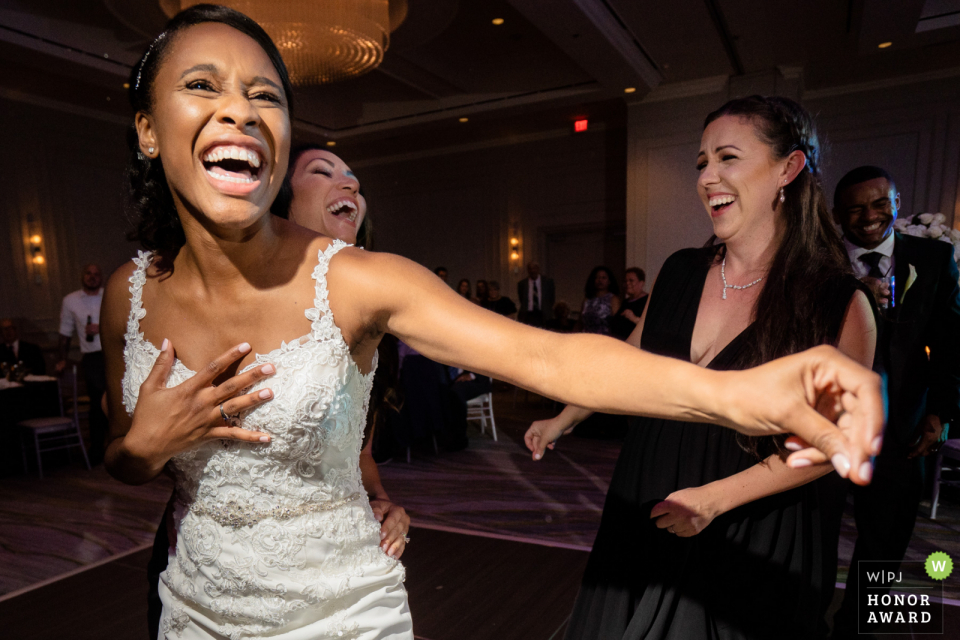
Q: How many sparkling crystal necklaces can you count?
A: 1